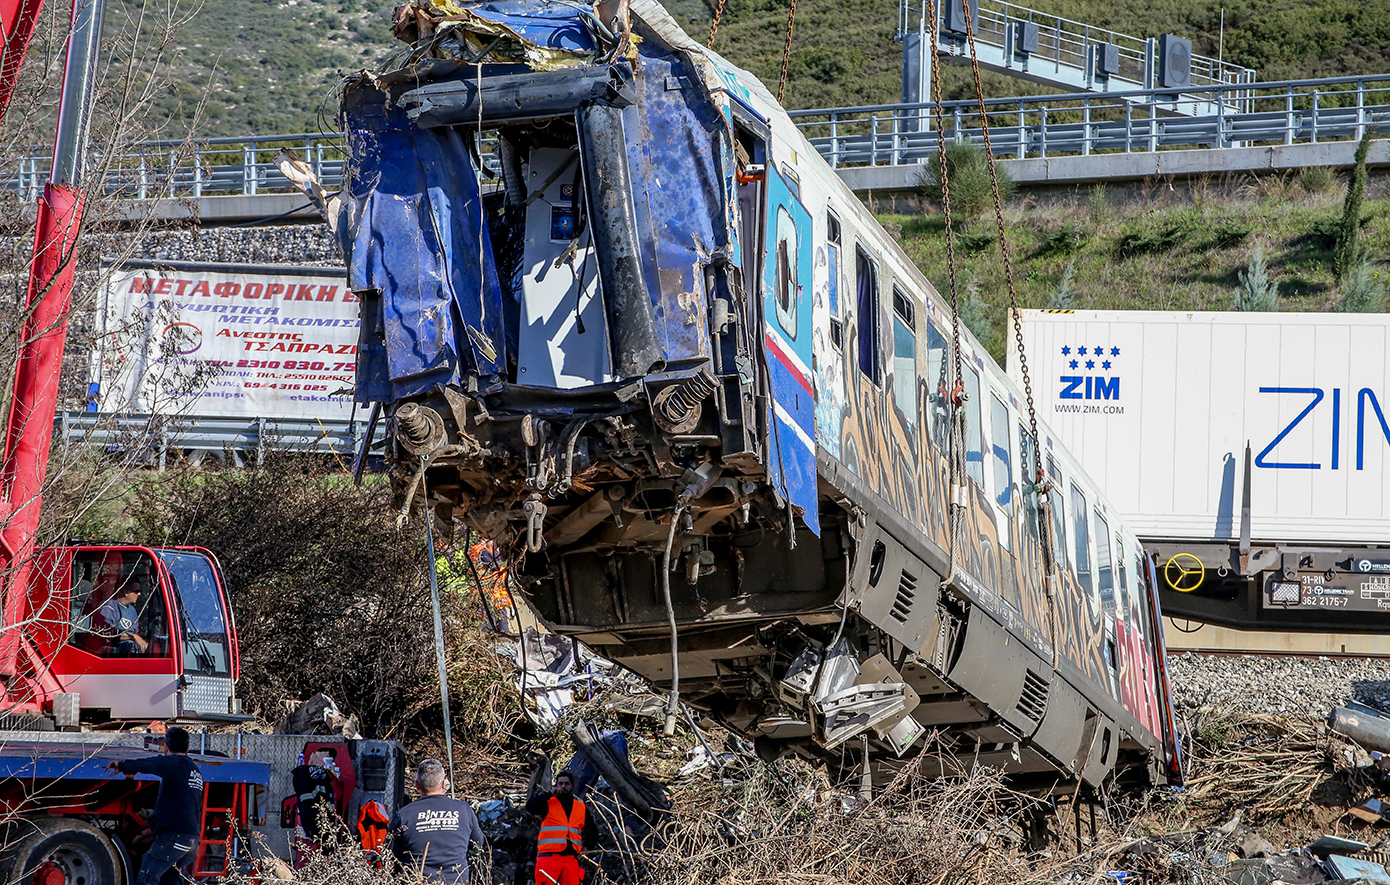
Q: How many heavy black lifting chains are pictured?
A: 4